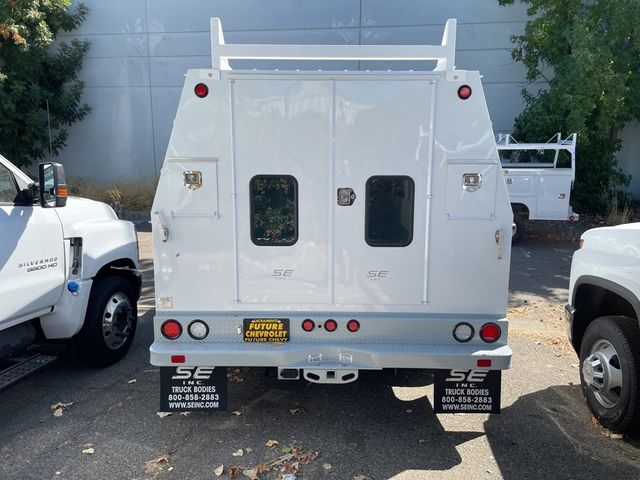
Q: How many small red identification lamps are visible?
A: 3